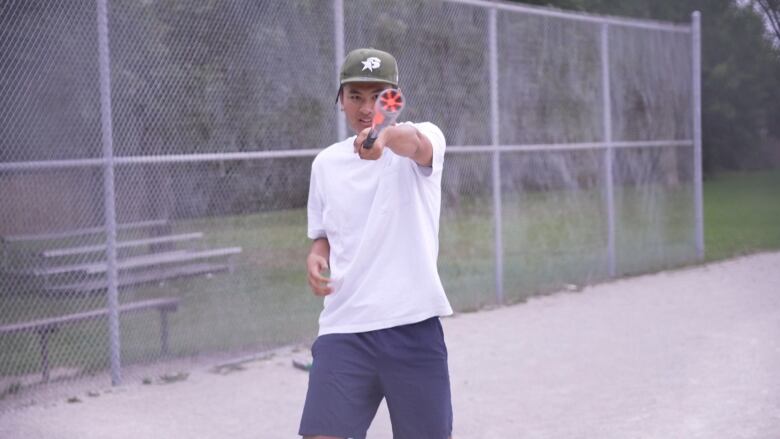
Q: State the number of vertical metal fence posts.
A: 5